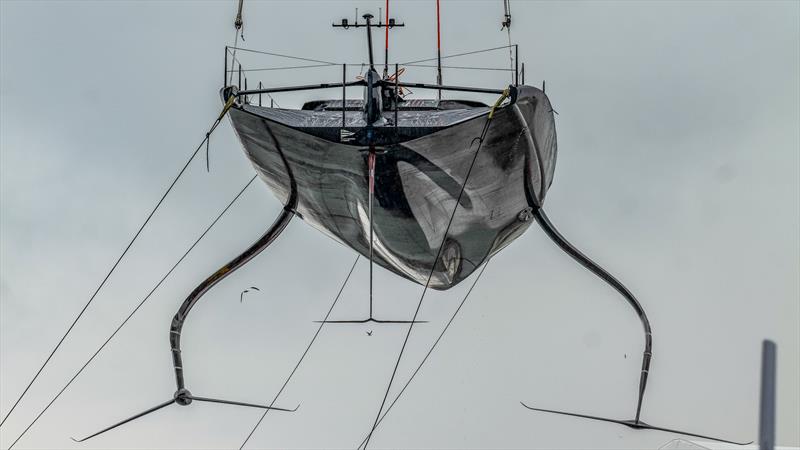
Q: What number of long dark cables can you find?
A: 5